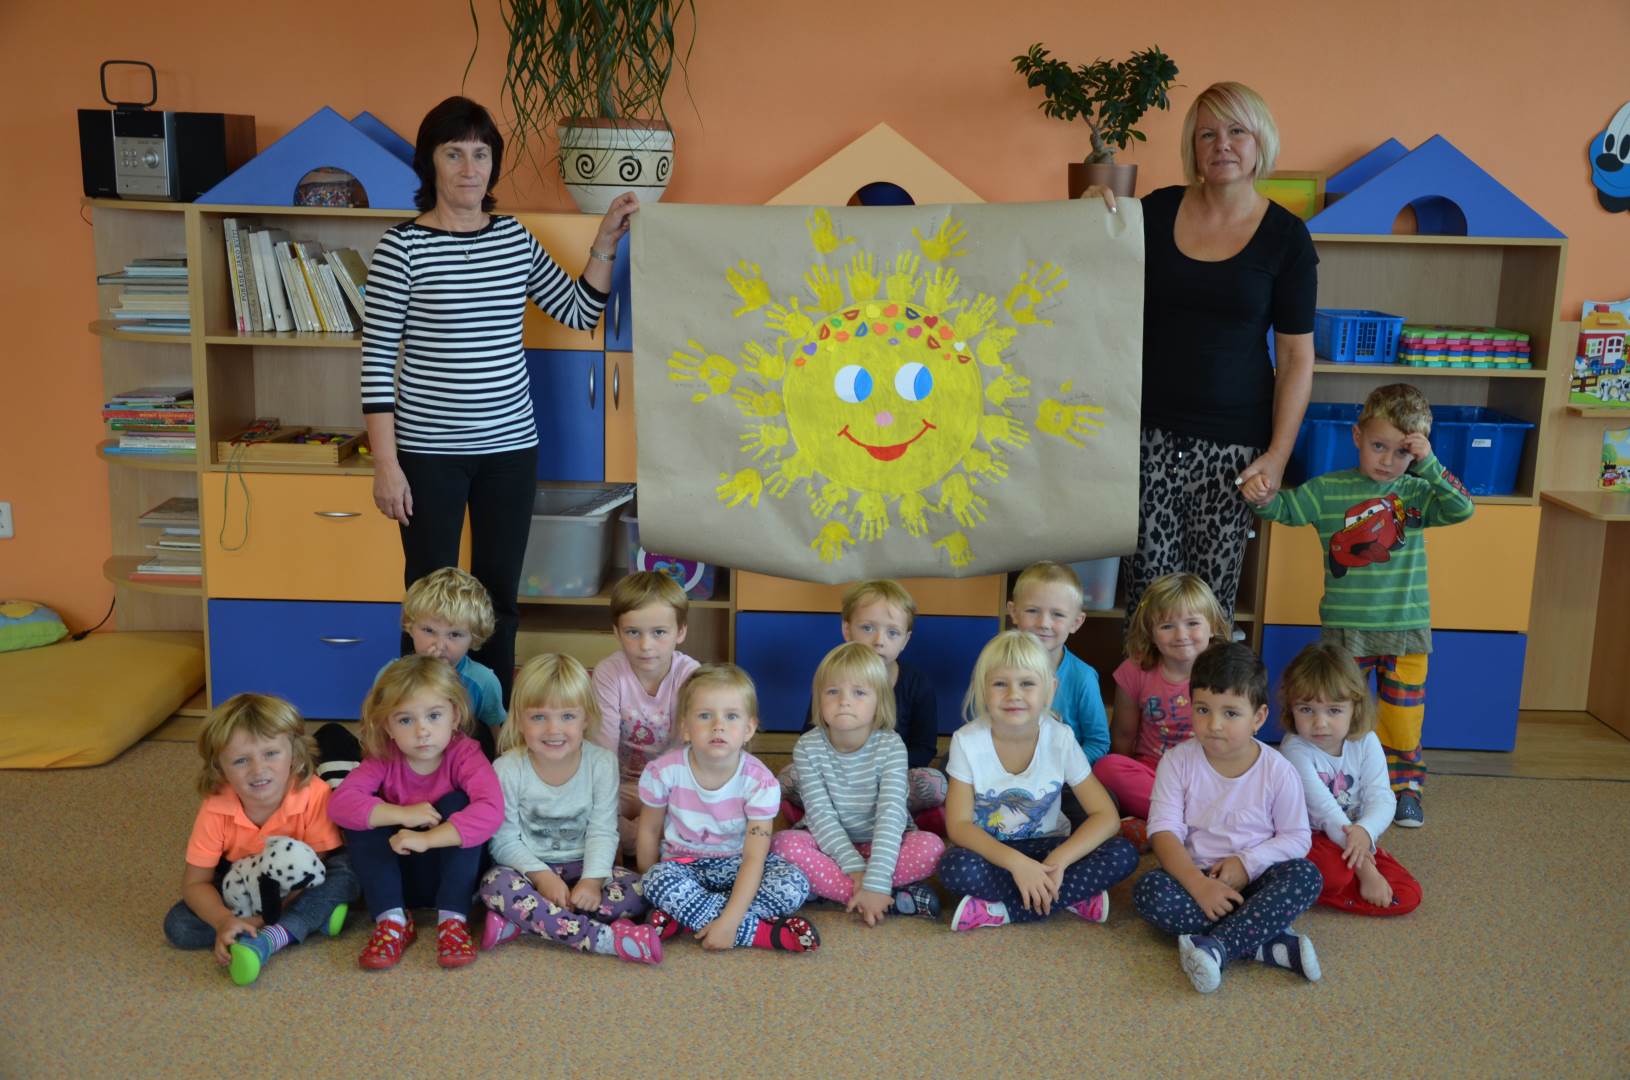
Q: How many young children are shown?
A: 14